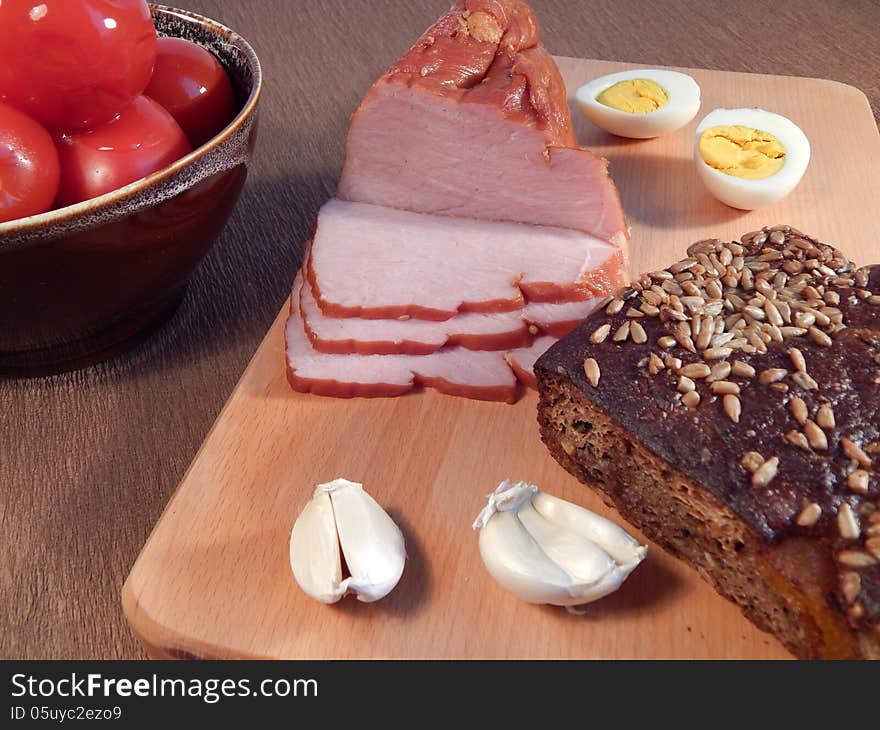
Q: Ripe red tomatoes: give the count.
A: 4